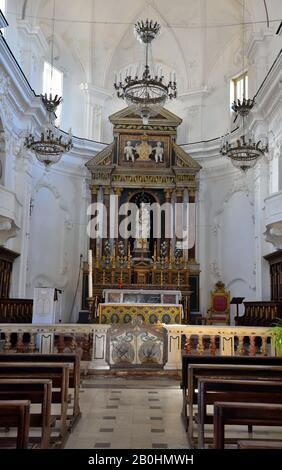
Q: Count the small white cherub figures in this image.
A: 2